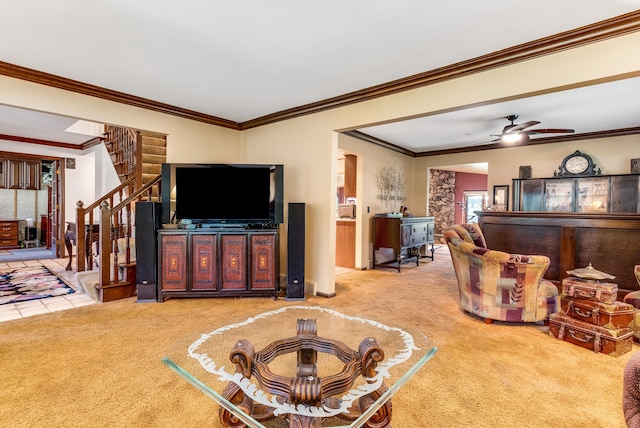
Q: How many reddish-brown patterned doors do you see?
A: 4